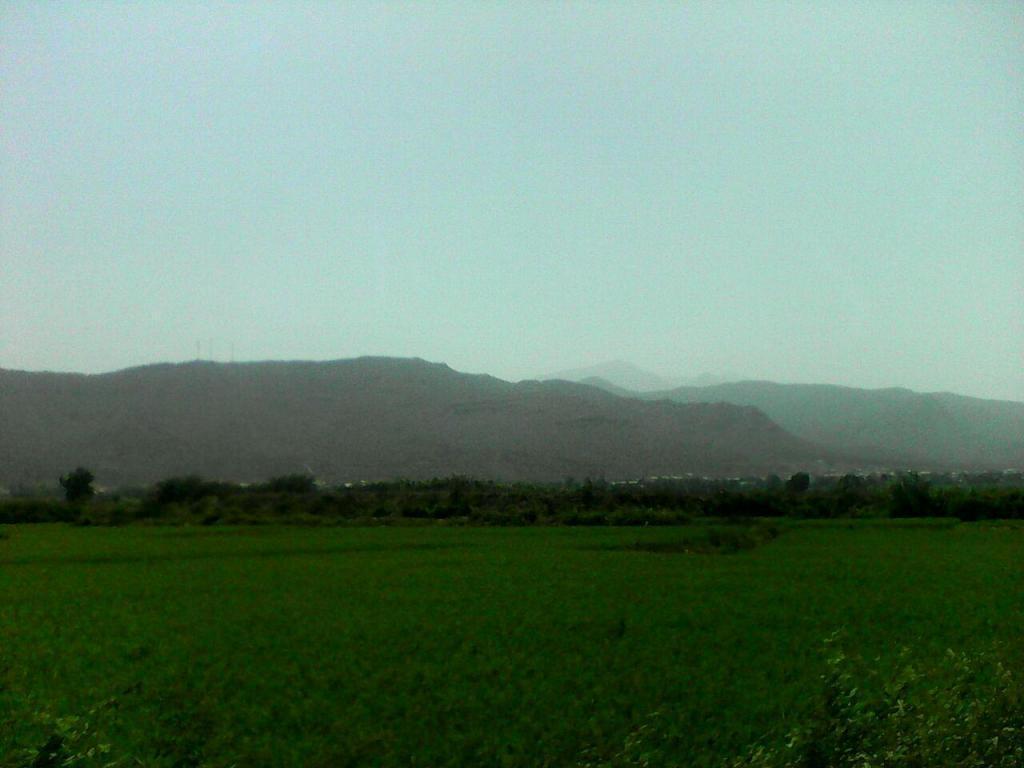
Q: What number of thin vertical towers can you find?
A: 3